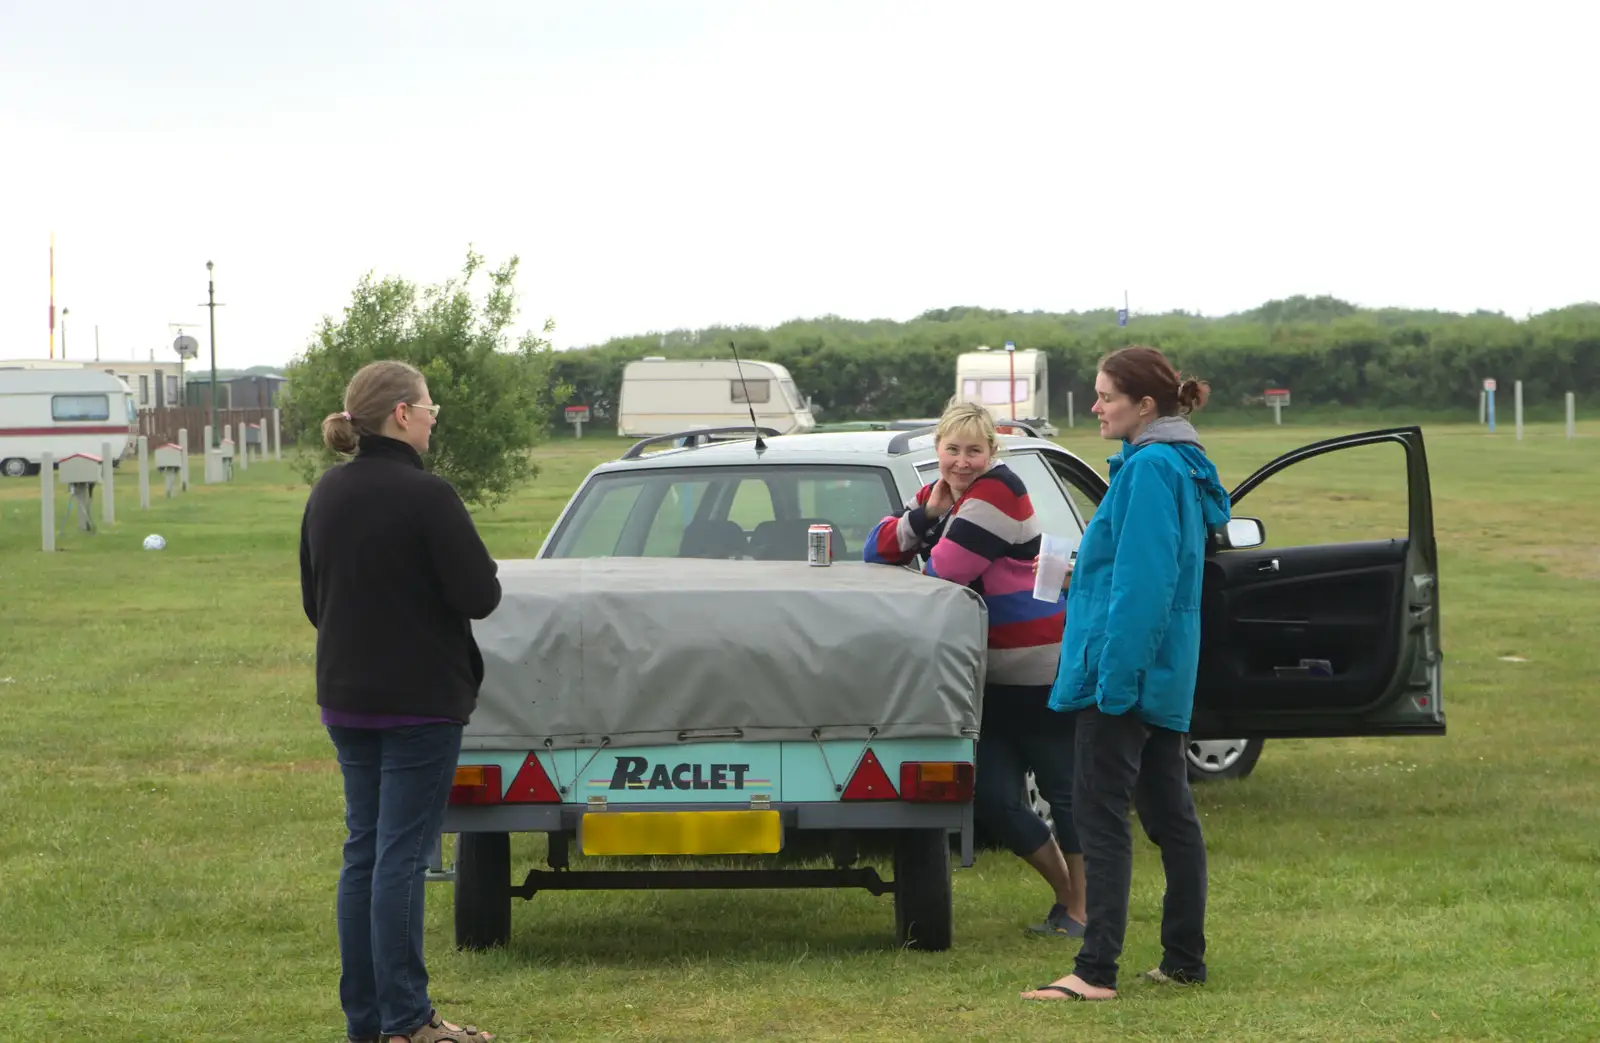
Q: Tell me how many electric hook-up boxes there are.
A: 6